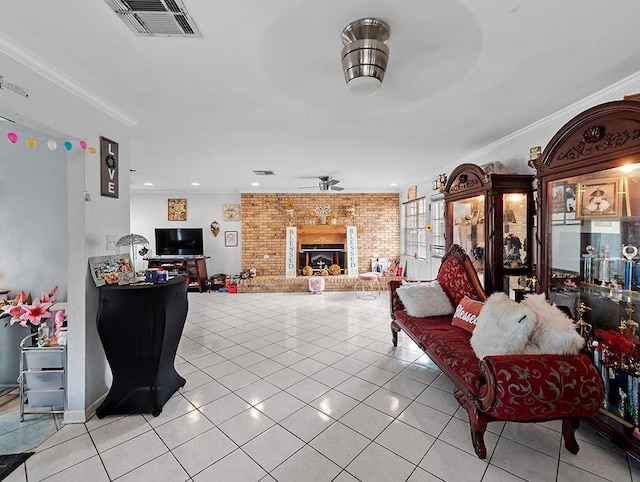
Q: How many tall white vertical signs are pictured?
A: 2